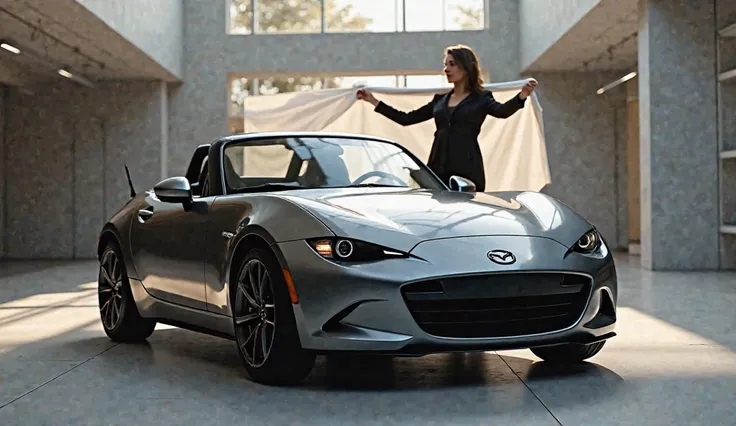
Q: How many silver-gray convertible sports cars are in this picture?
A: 1